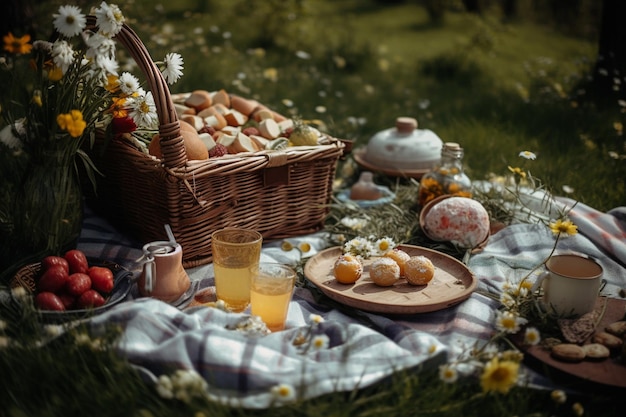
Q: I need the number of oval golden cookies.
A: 4